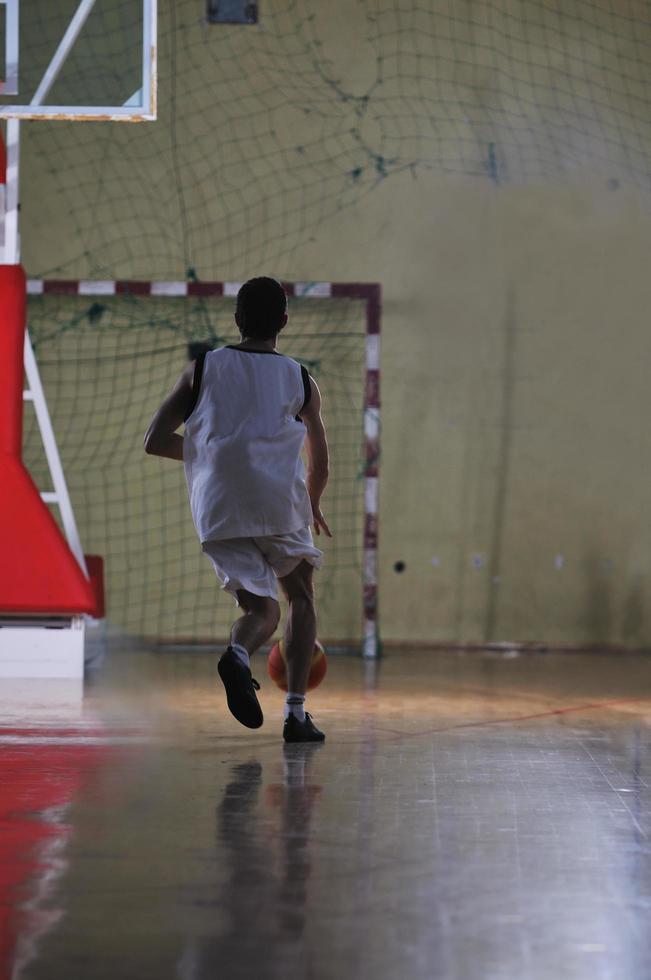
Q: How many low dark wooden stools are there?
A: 0